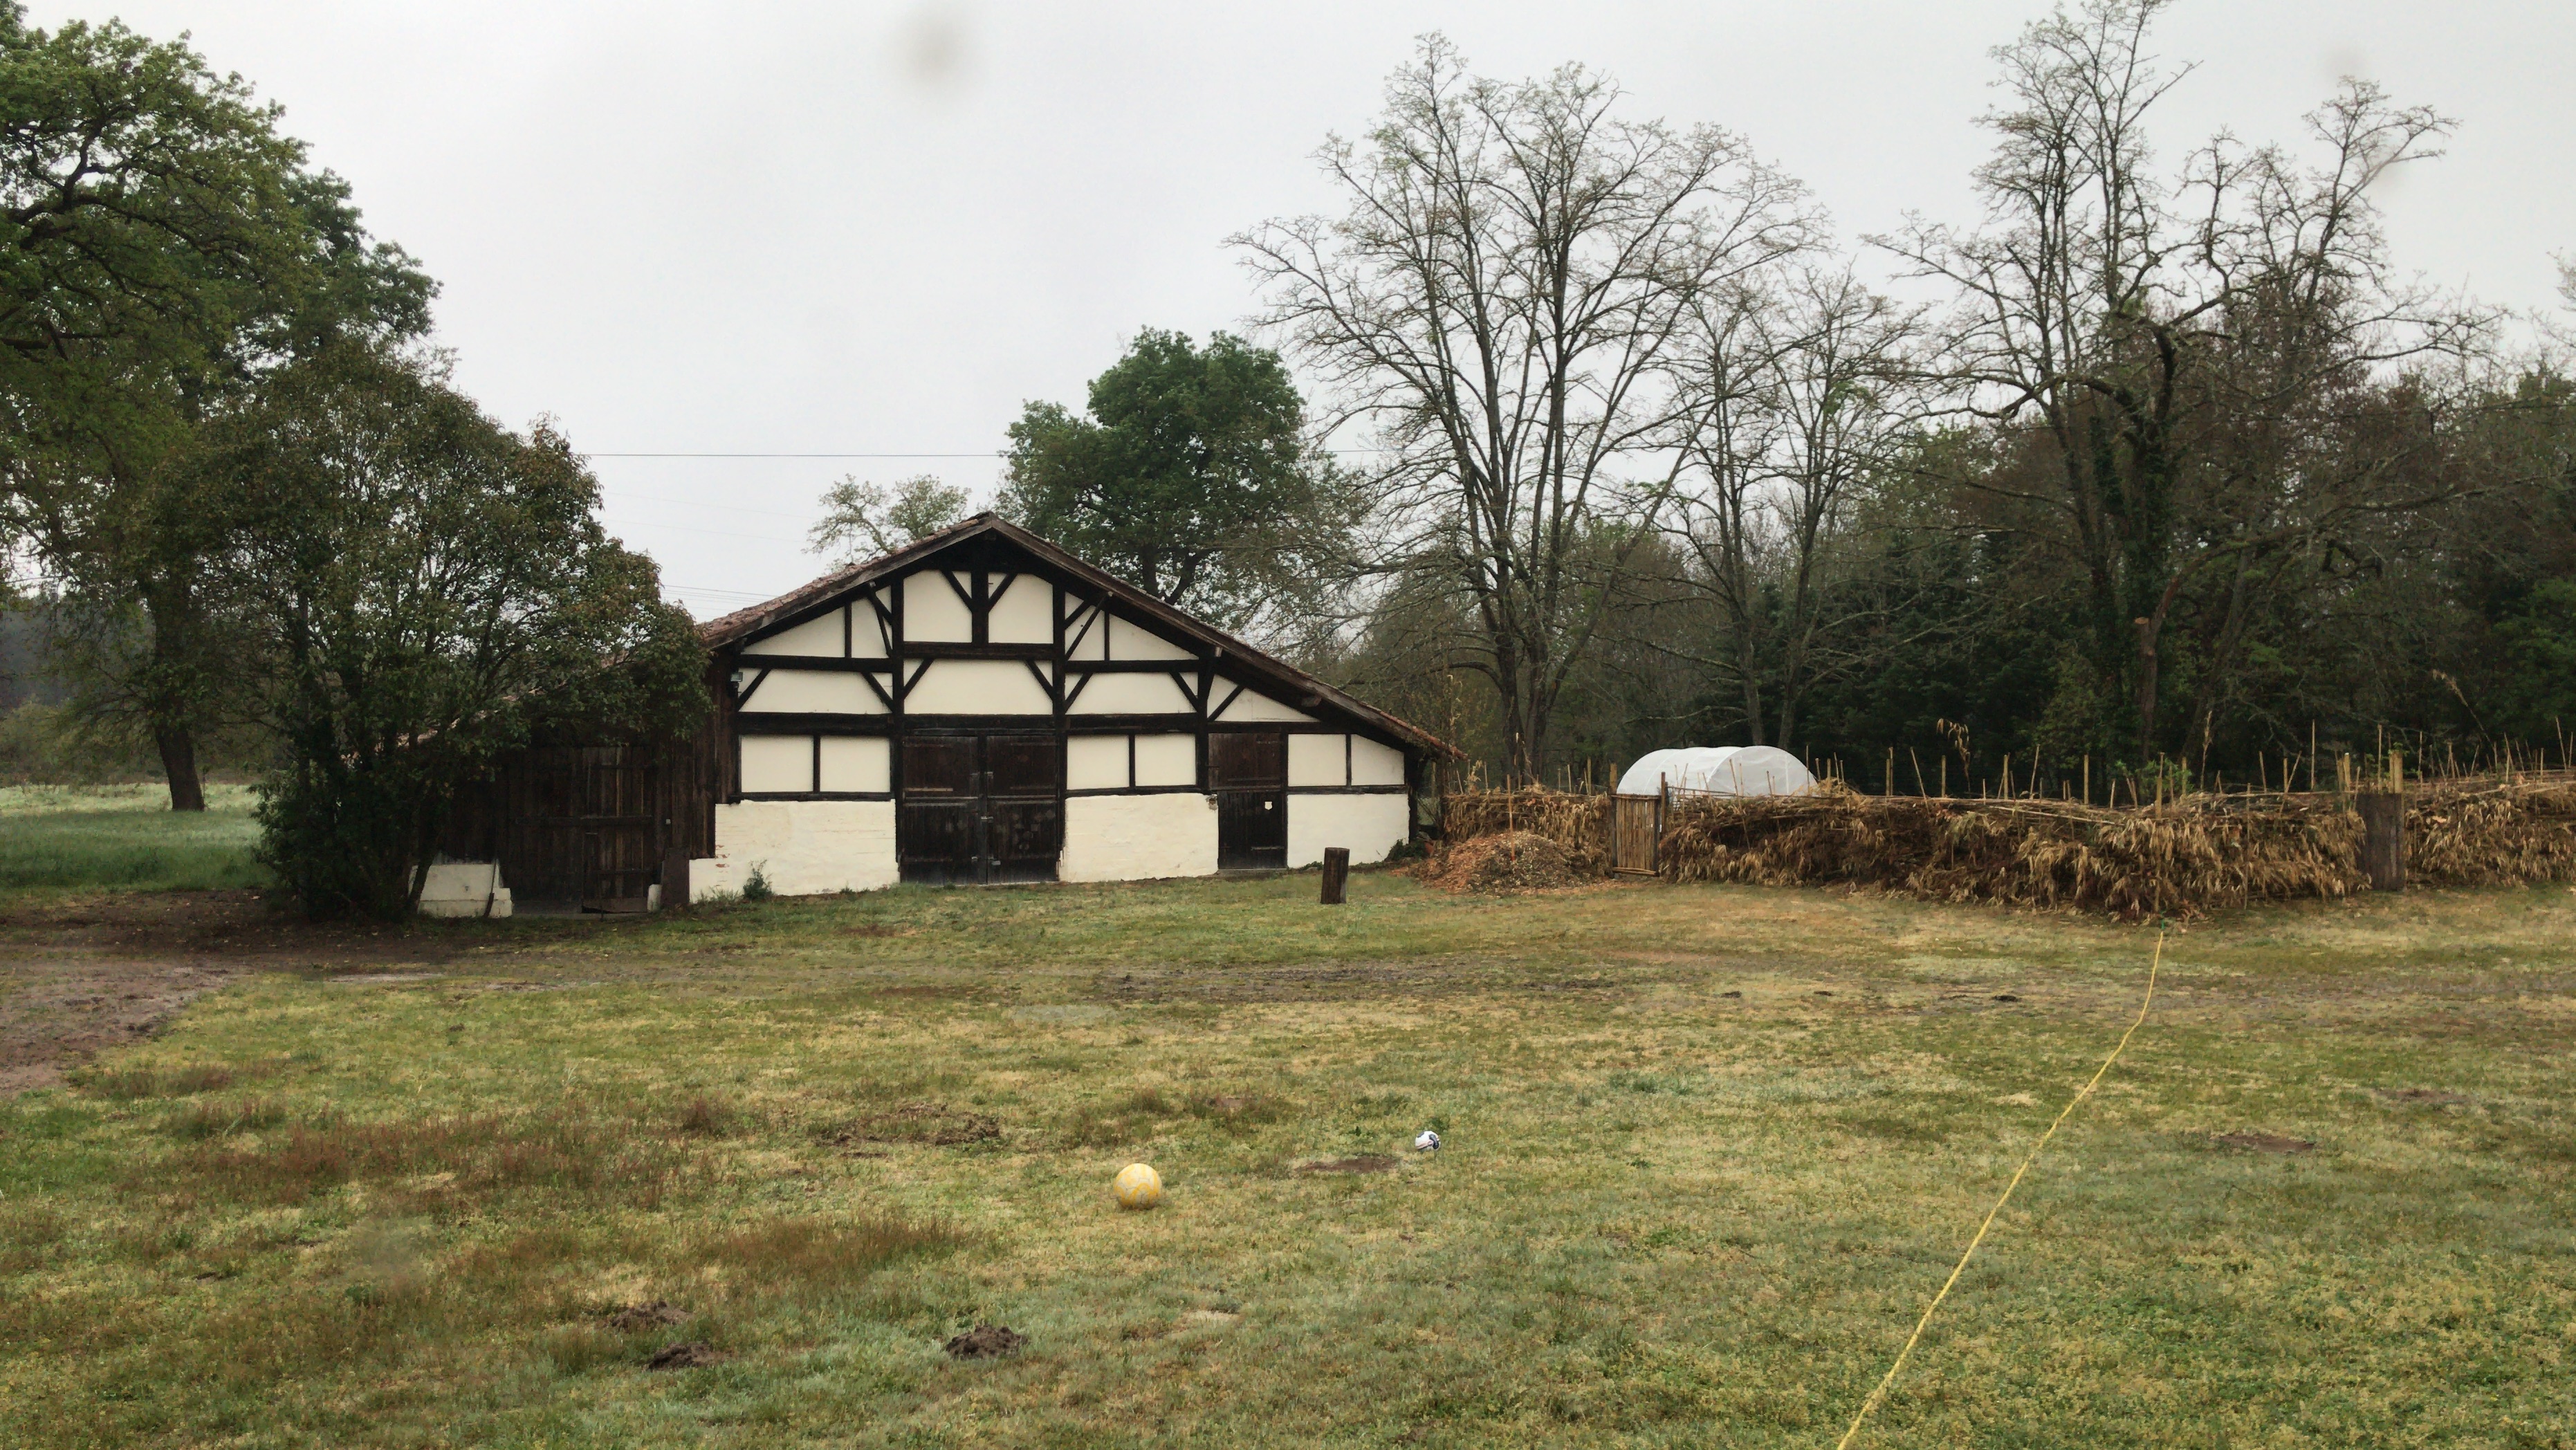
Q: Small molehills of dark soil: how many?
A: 3